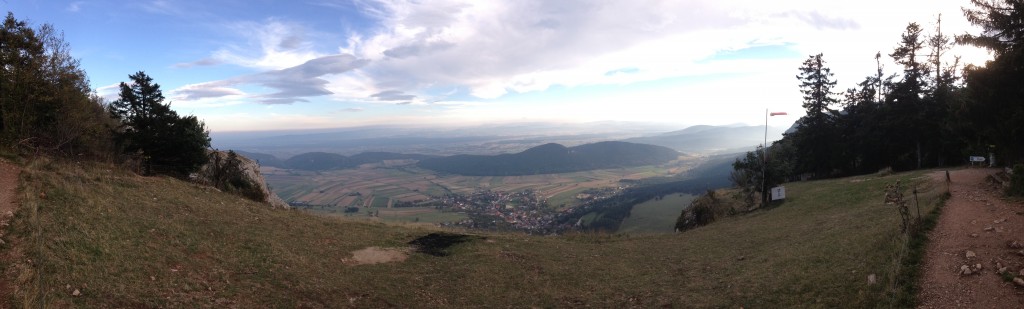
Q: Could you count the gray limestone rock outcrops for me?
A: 1